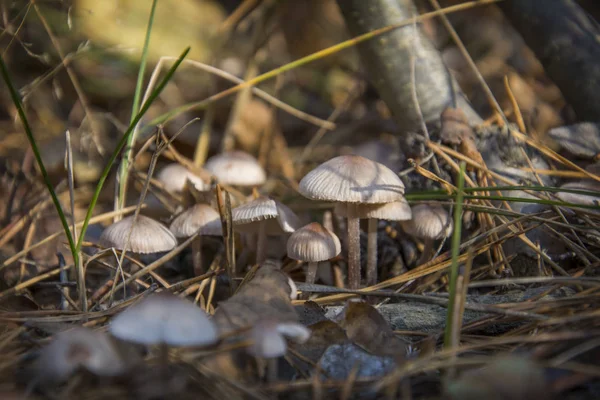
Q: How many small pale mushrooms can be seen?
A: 12